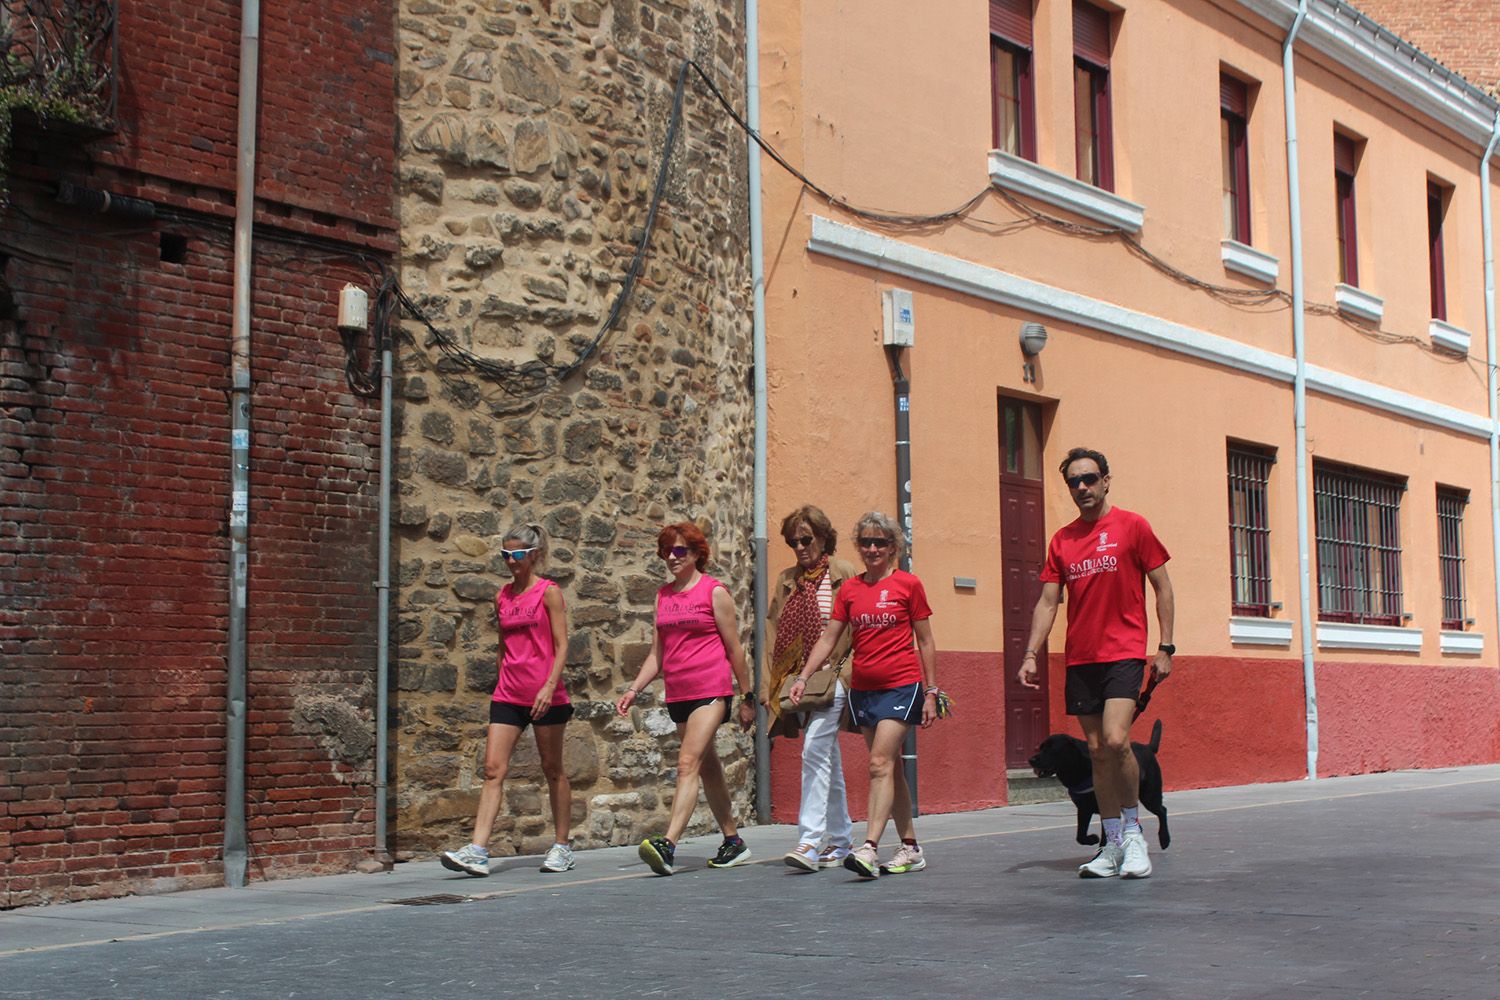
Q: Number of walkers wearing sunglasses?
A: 5